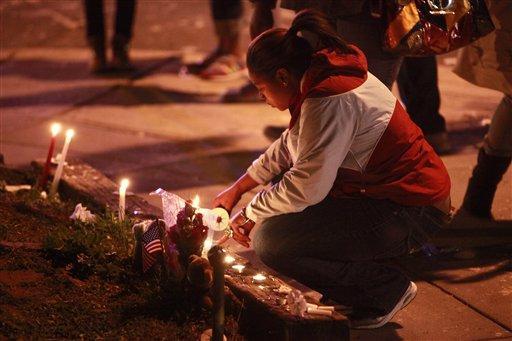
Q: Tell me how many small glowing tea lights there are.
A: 3